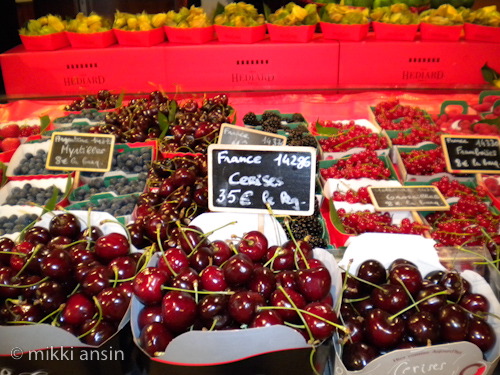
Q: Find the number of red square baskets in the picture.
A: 10